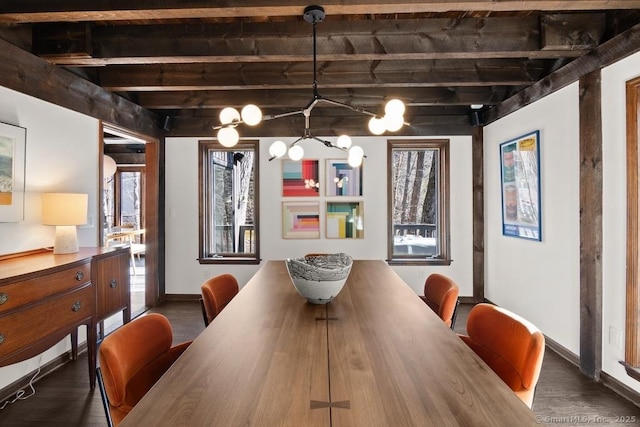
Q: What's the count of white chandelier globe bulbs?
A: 11